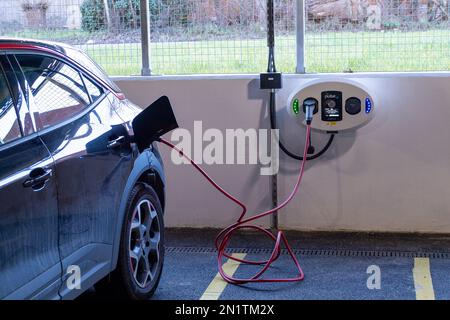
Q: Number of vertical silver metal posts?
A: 2